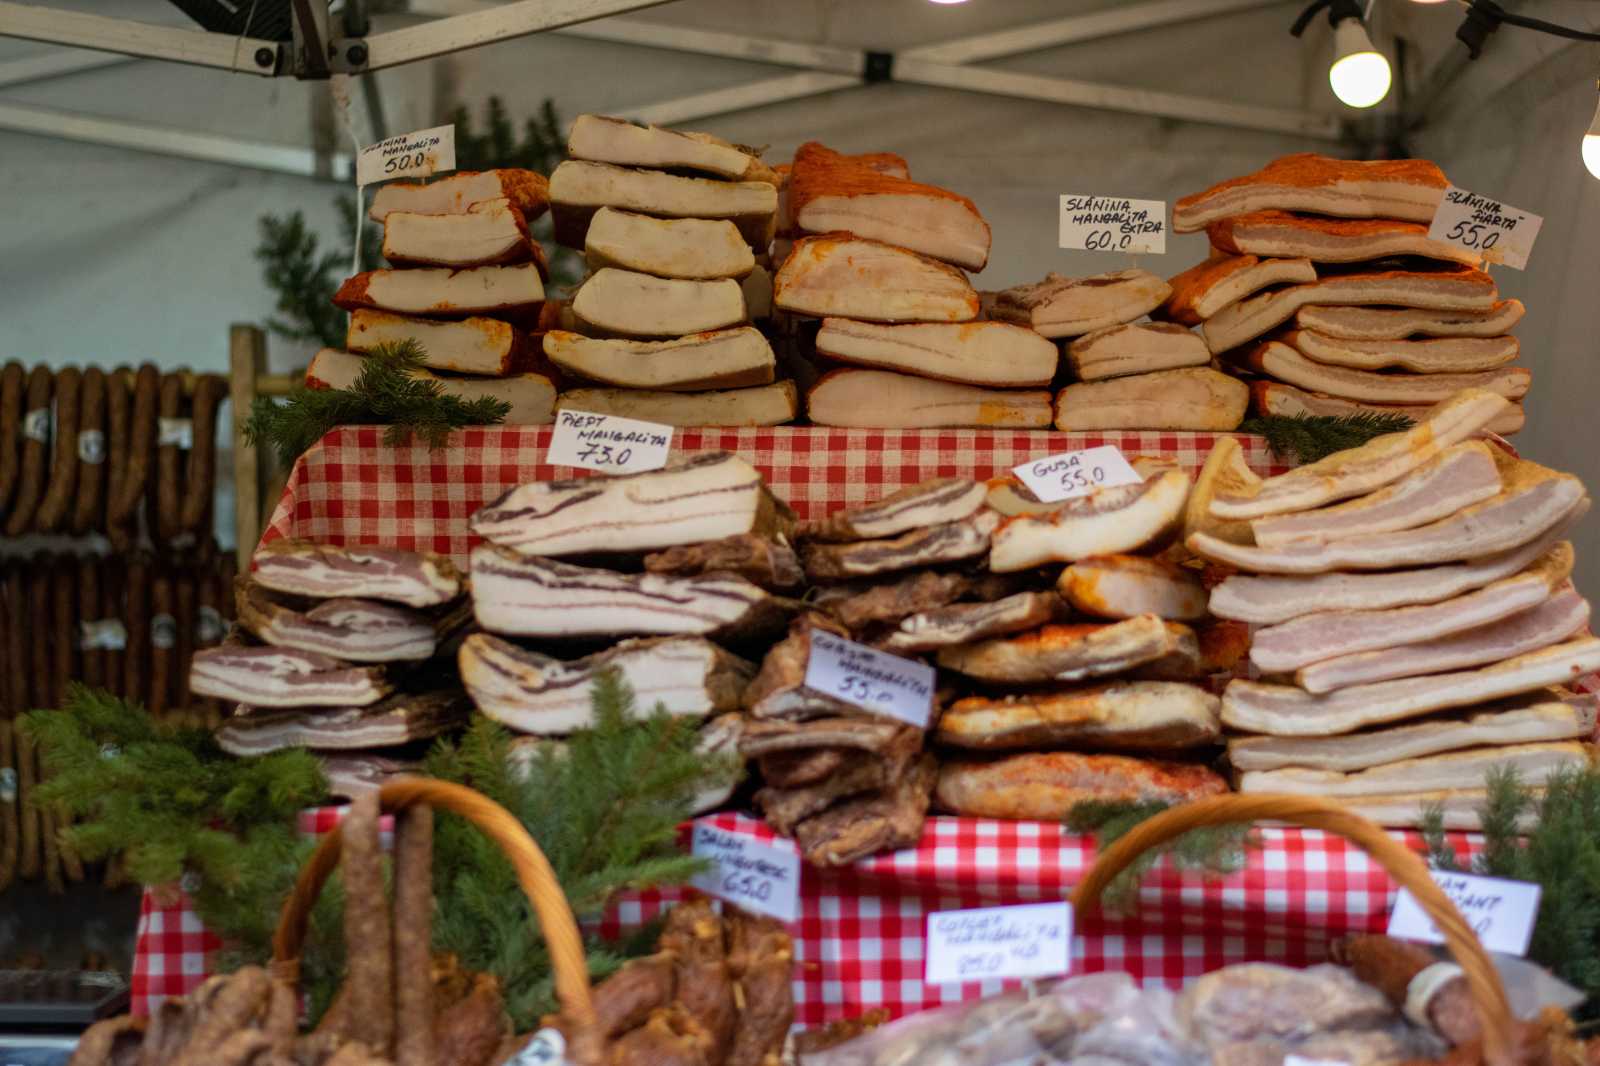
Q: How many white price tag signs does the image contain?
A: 9